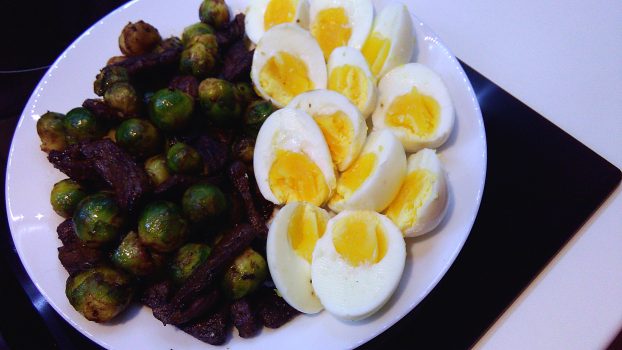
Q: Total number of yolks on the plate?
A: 12